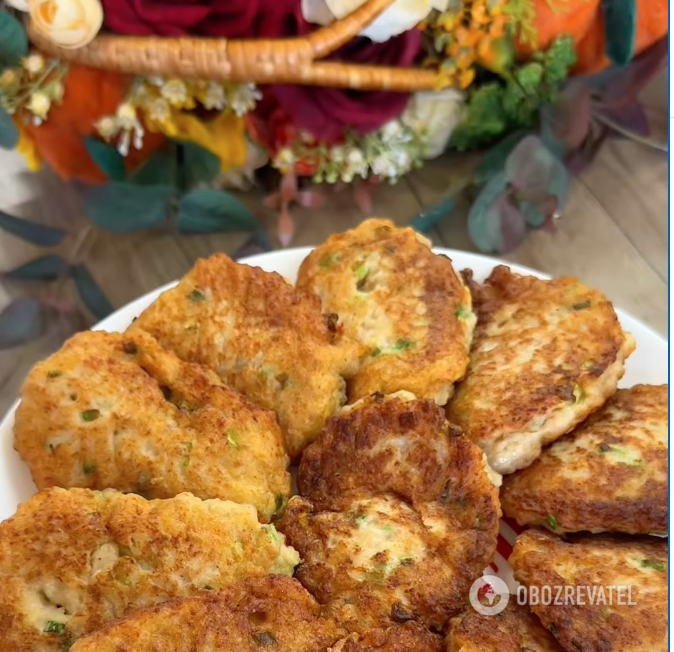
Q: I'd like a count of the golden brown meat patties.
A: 11